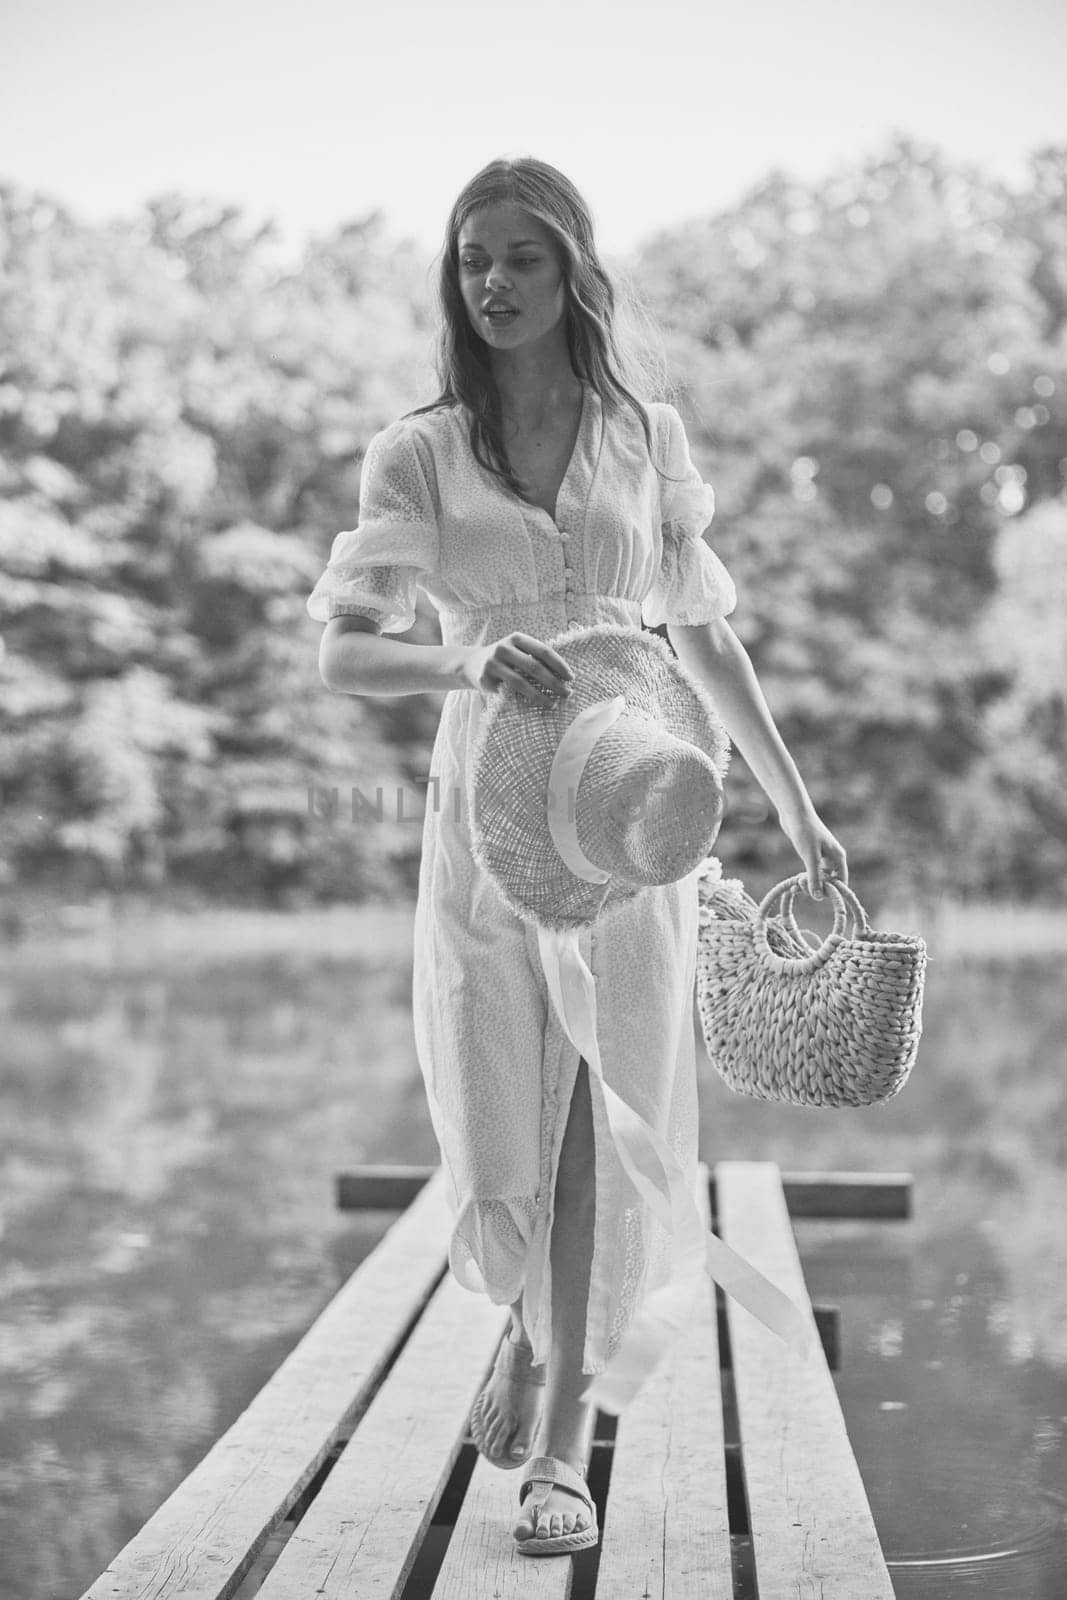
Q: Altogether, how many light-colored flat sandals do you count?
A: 2